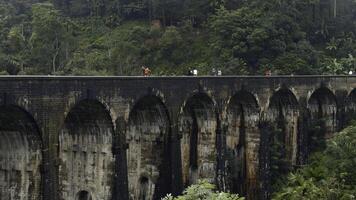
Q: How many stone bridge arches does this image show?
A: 8